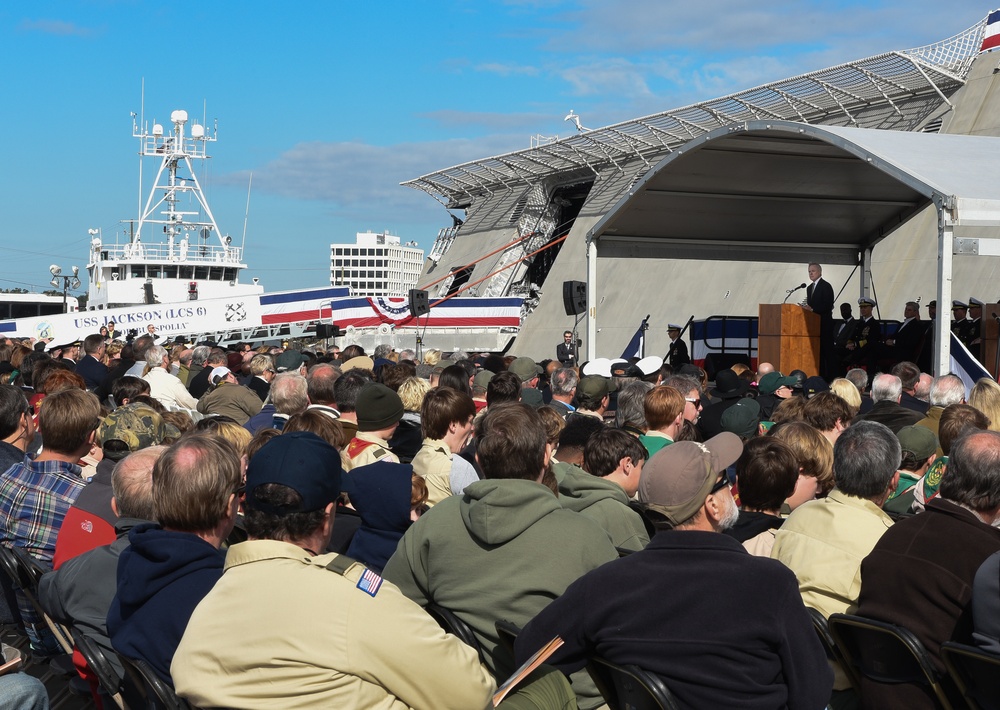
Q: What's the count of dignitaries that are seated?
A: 6